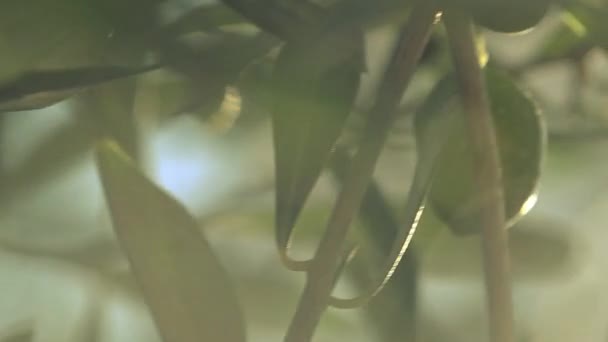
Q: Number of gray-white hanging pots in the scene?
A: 0